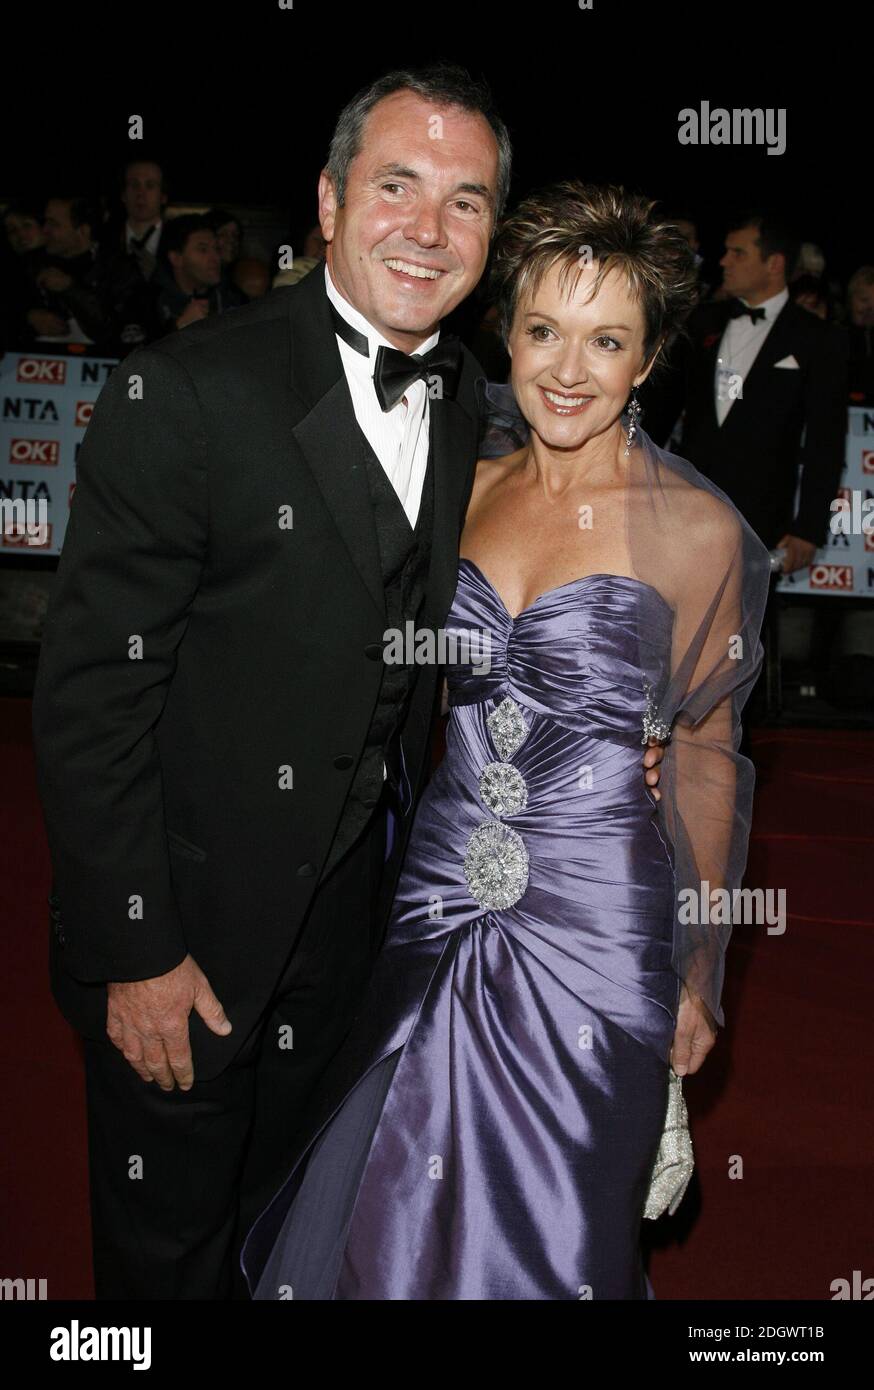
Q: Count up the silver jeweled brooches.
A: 3